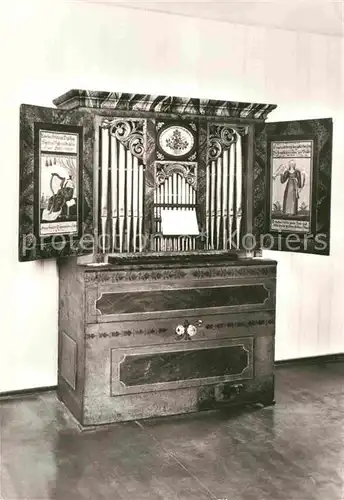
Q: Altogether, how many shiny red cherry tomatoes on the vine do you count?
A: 0